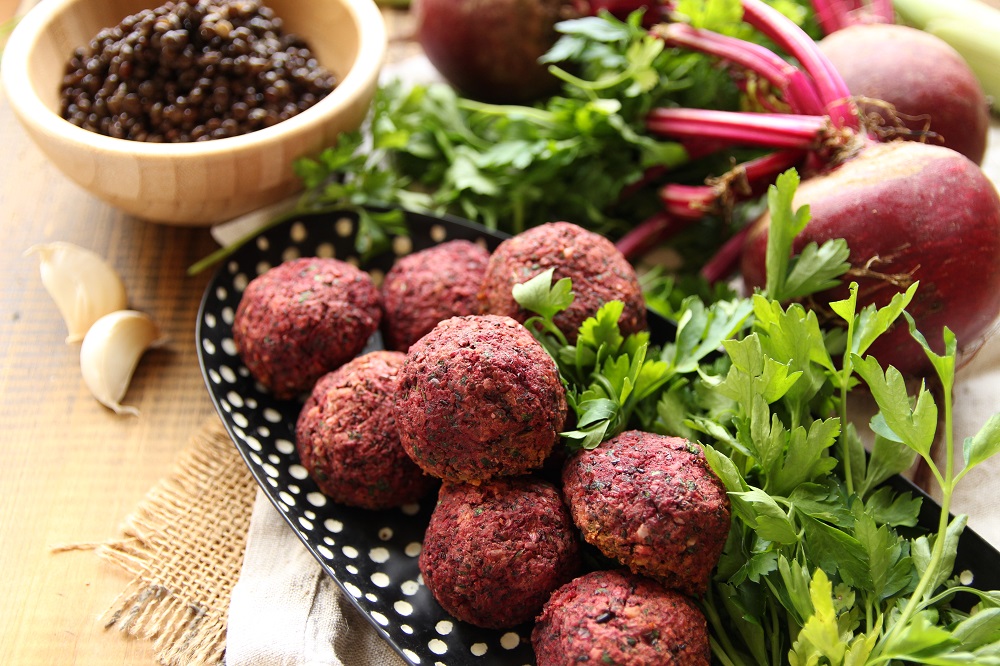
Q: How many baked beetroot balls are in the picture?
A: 8